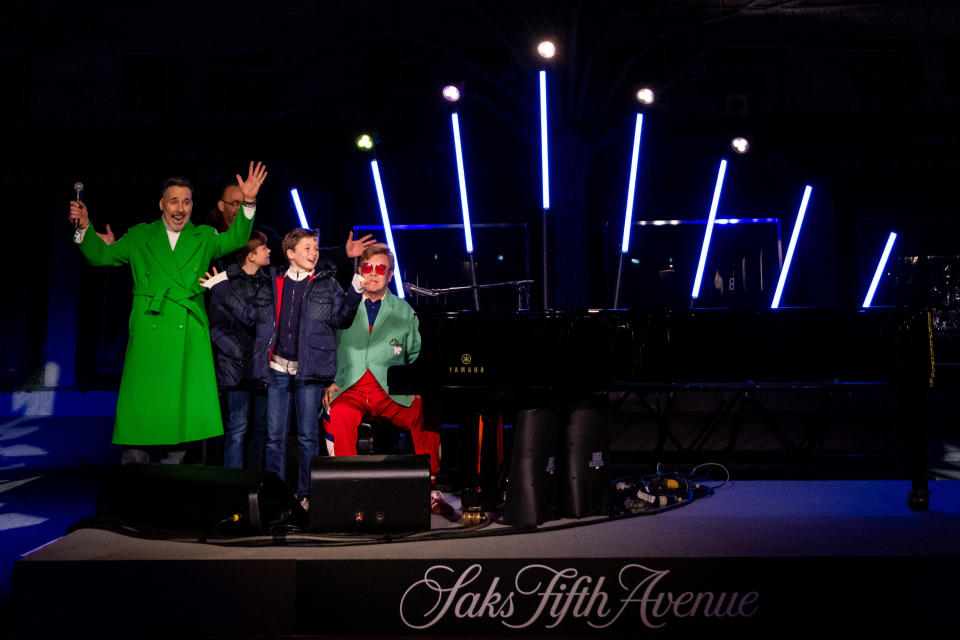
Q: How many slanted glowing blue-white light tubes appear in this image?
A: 8